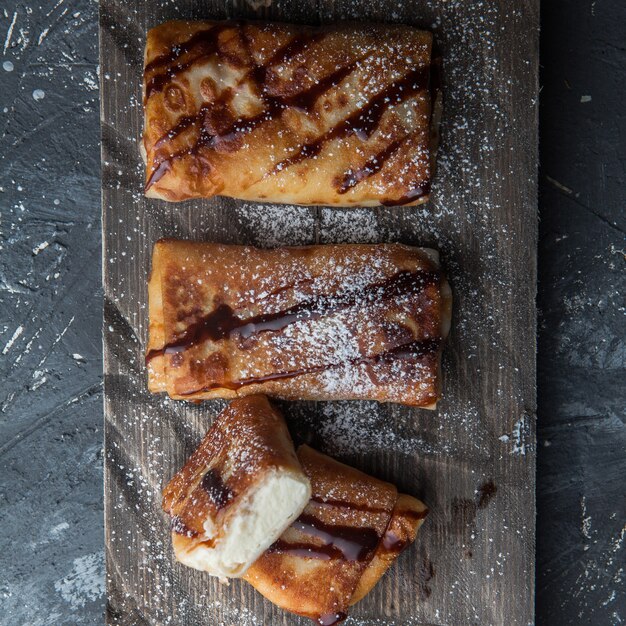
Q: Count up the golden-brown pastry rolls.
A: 3